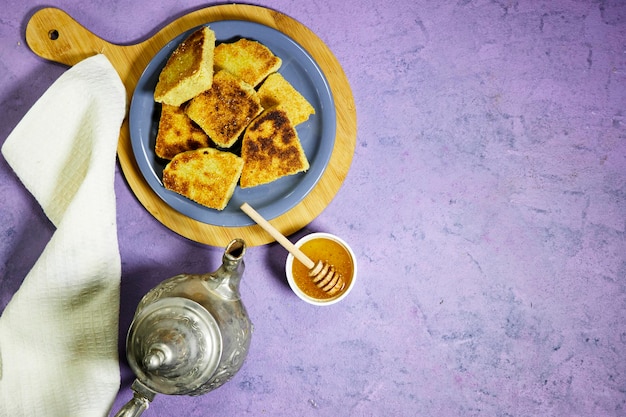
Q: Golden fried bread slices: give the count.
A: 7